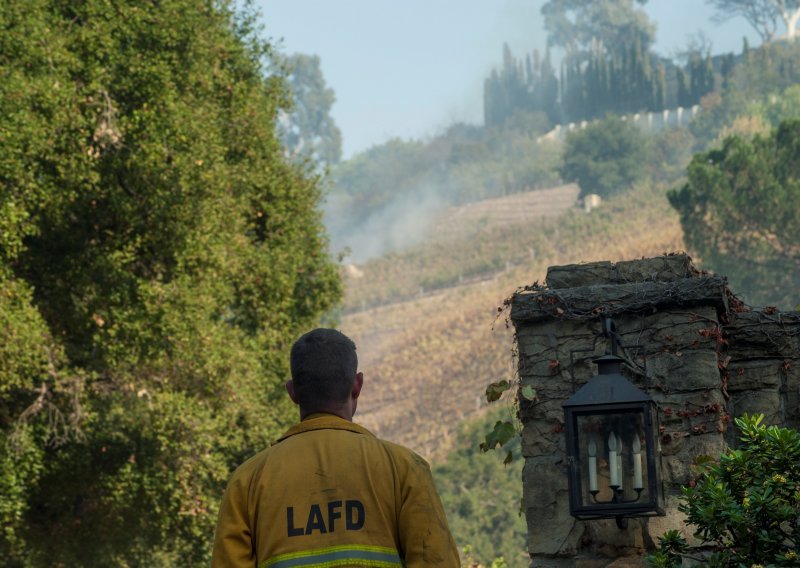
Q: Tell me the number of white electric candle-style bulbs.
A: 4